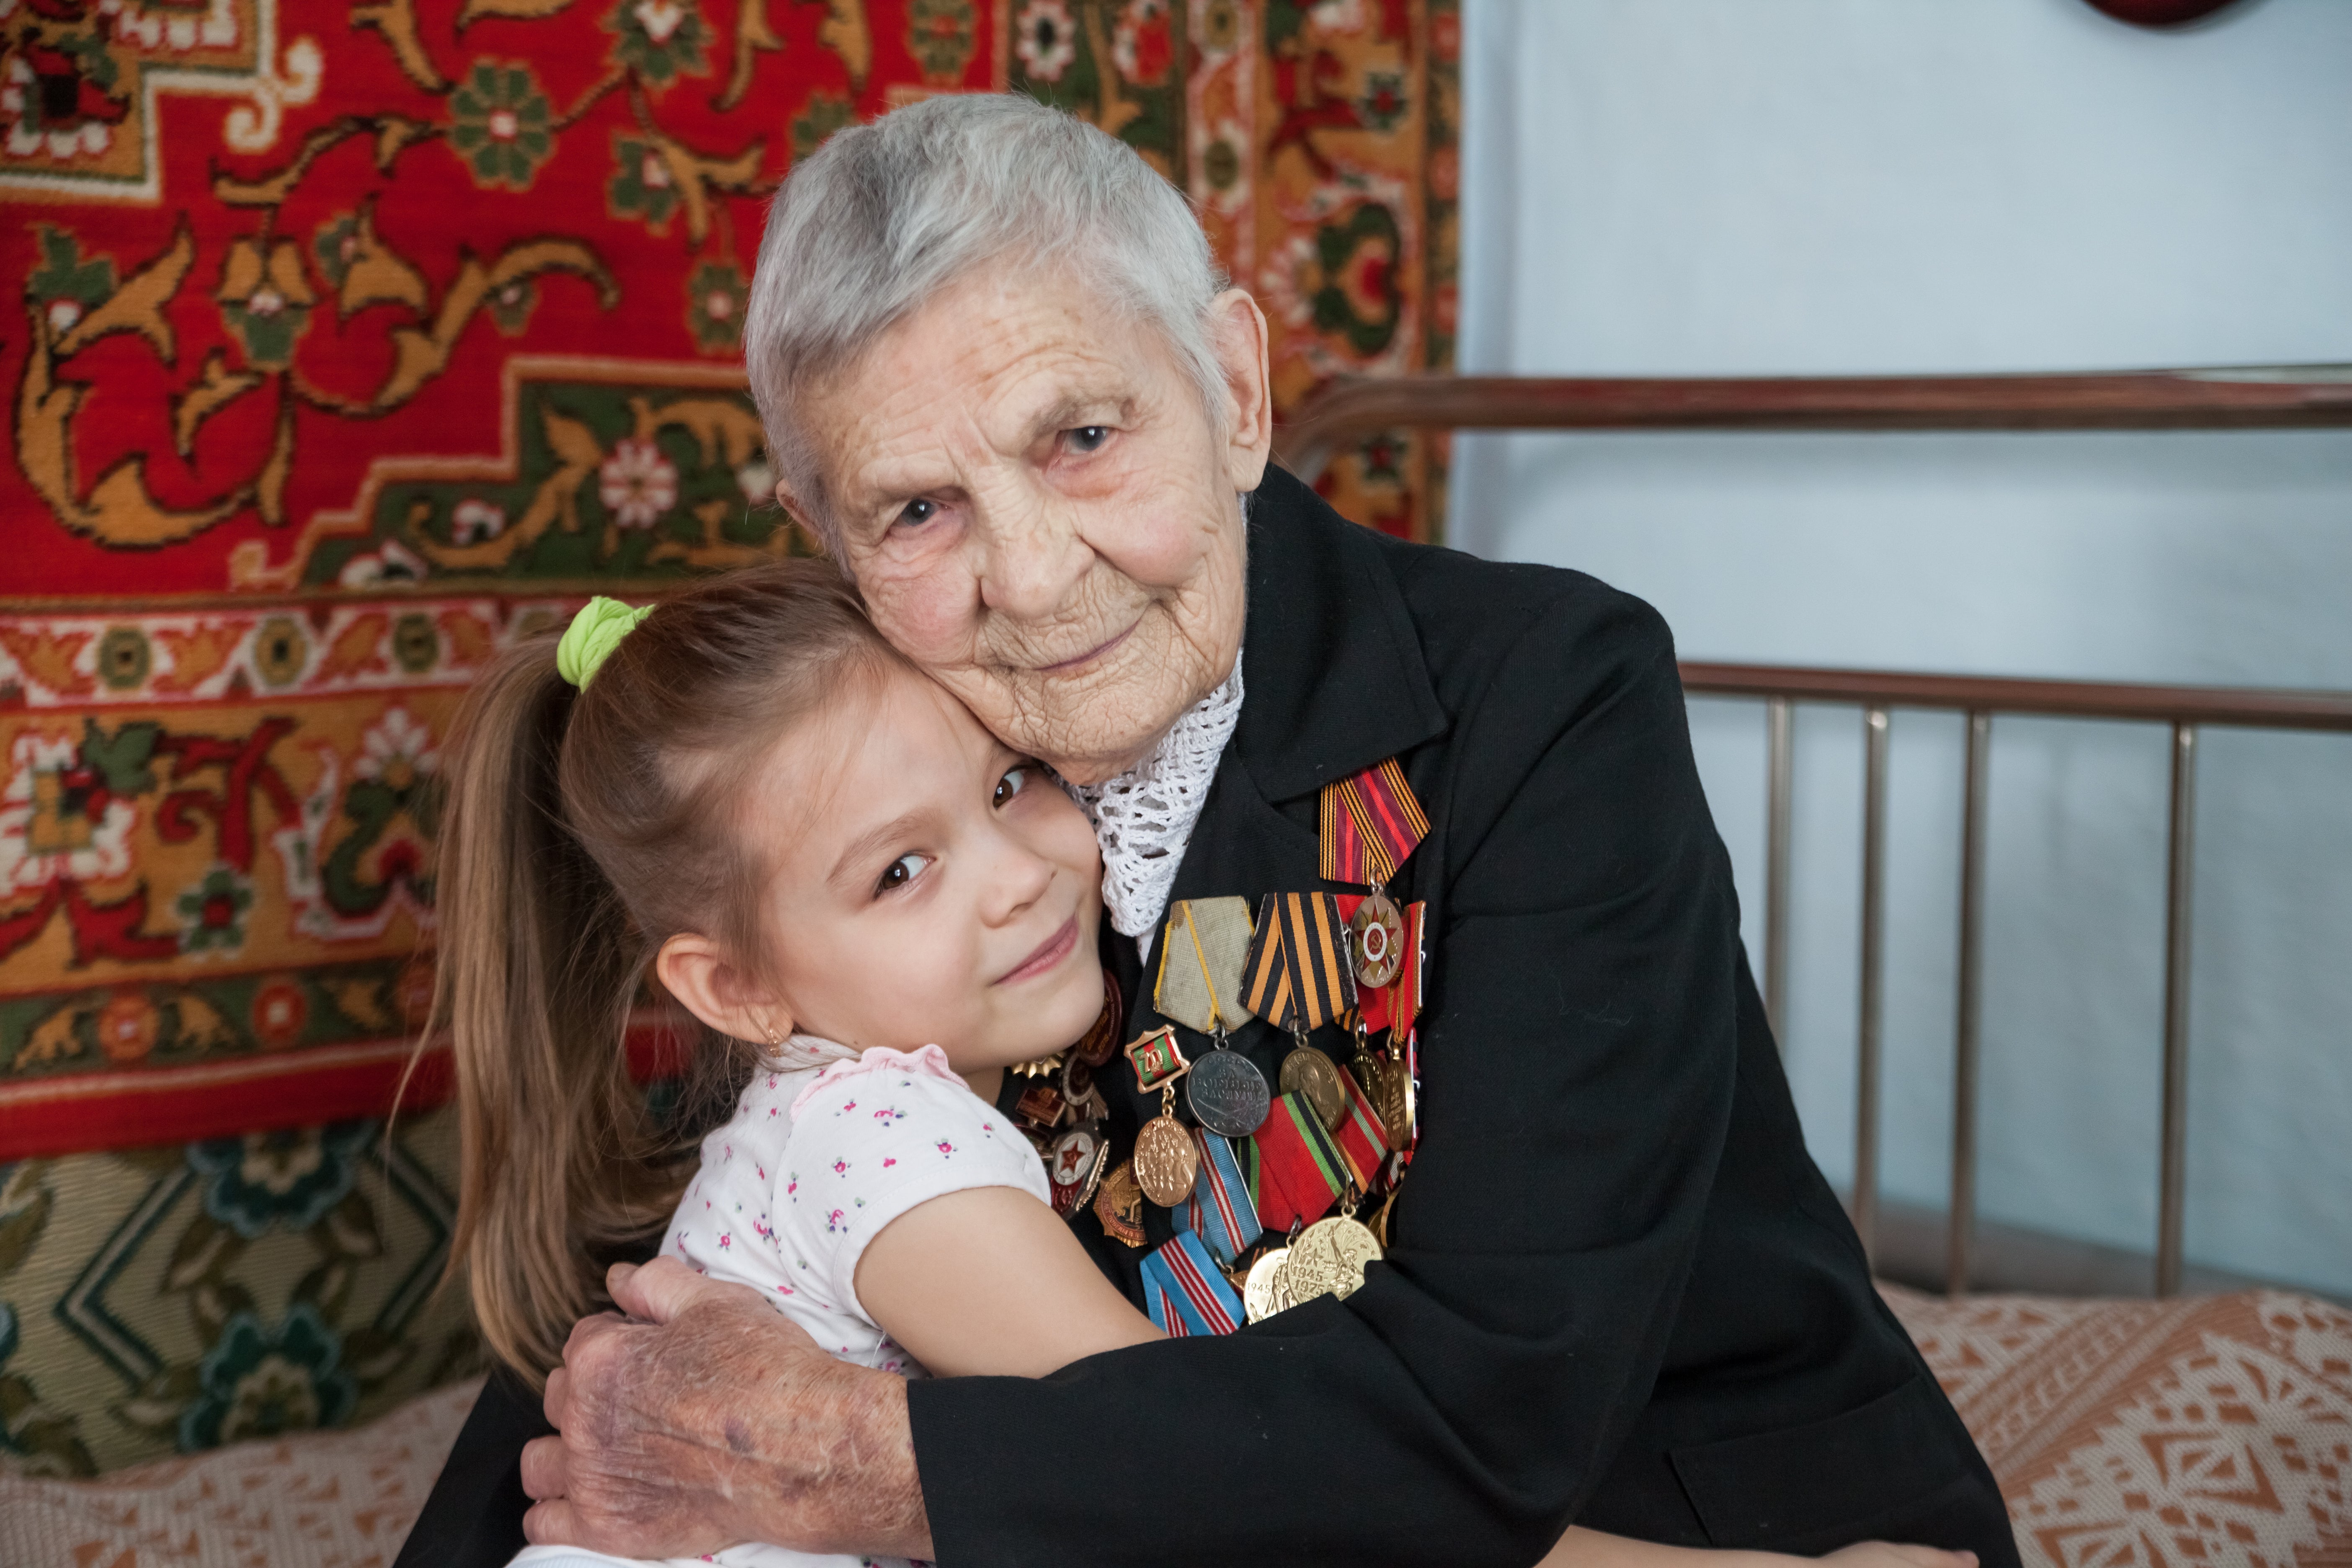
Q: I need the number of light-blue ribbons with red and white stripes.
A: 2